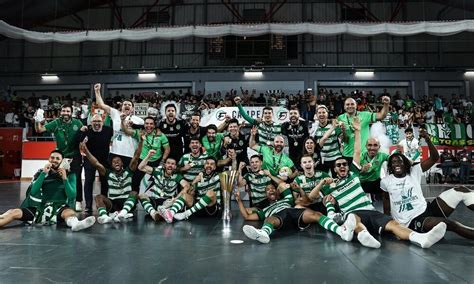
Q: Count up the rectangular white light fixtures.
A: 5